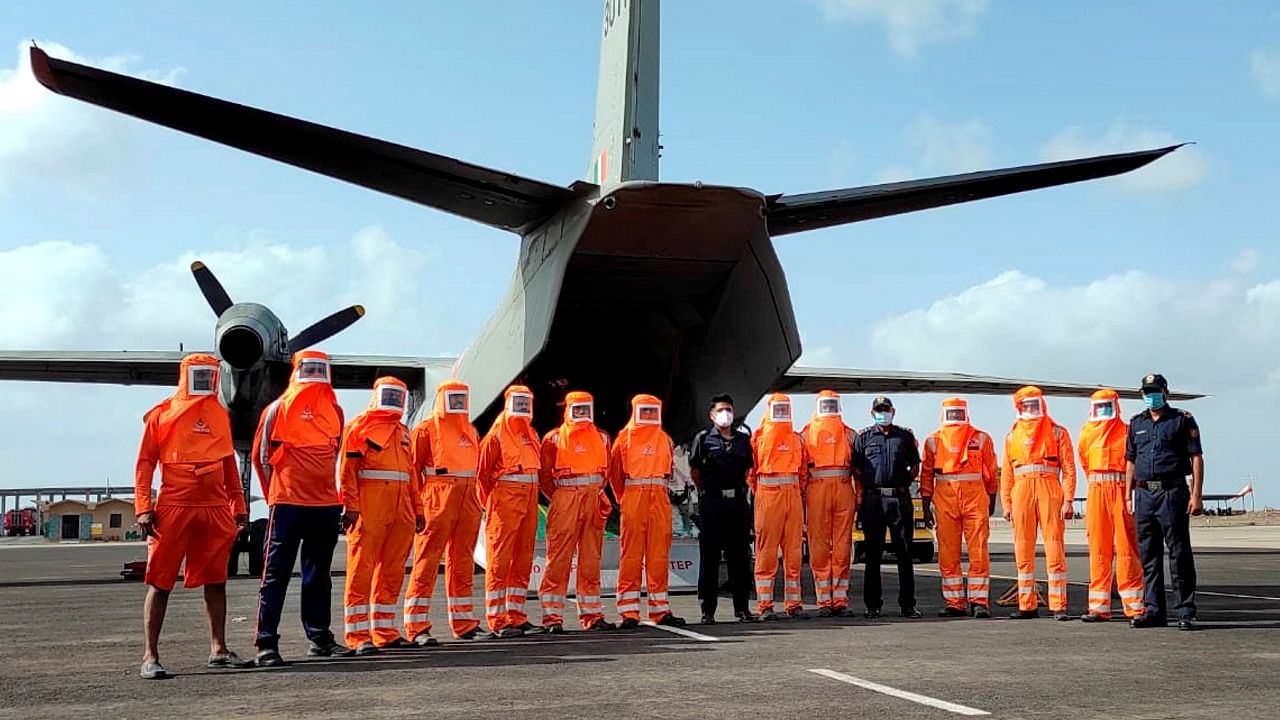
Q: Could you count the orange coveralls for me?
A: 10